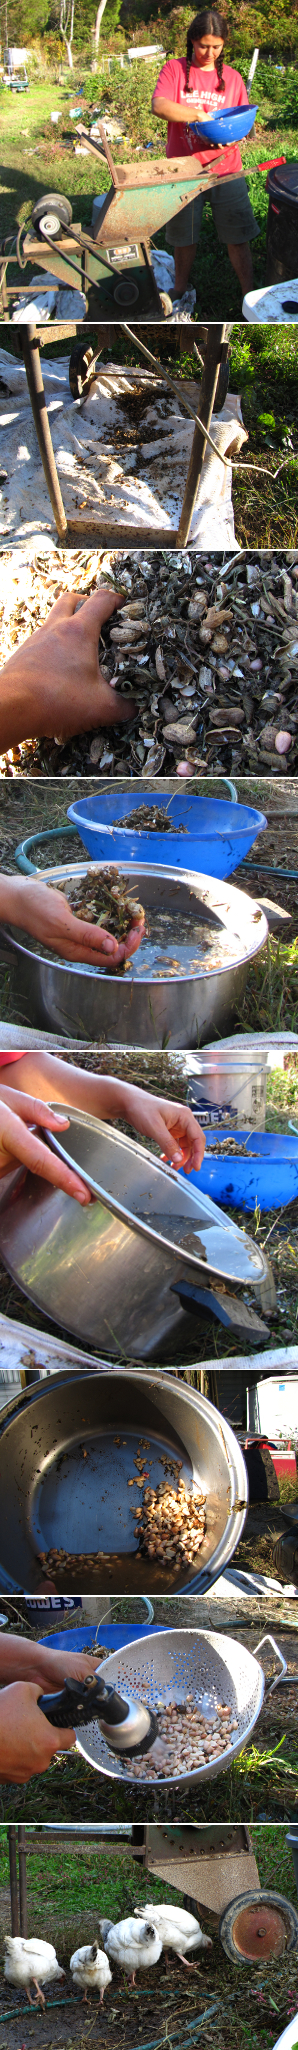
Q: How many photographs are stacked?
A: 8